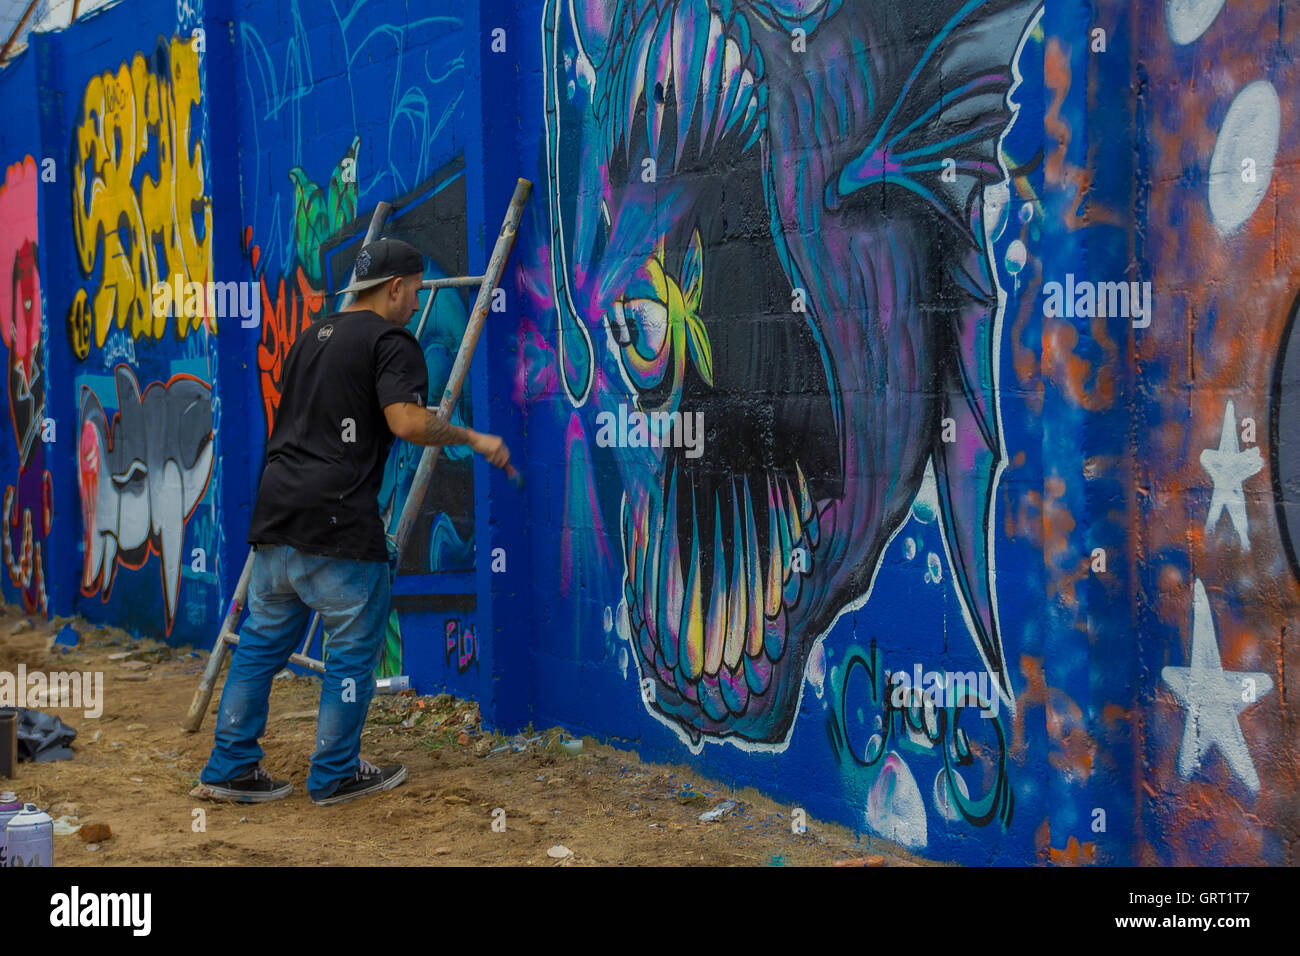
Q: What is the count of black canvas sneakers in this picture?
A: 2